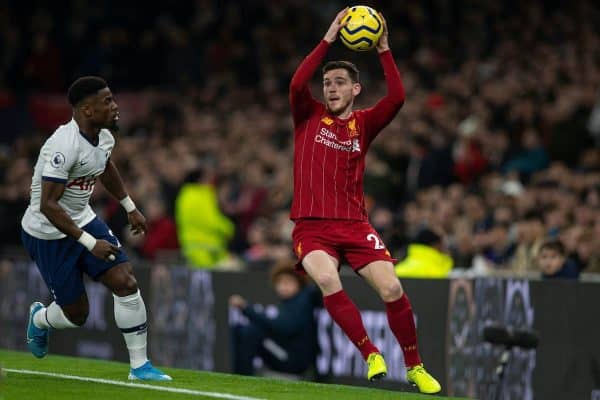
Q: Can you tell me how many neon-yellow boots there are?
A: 2